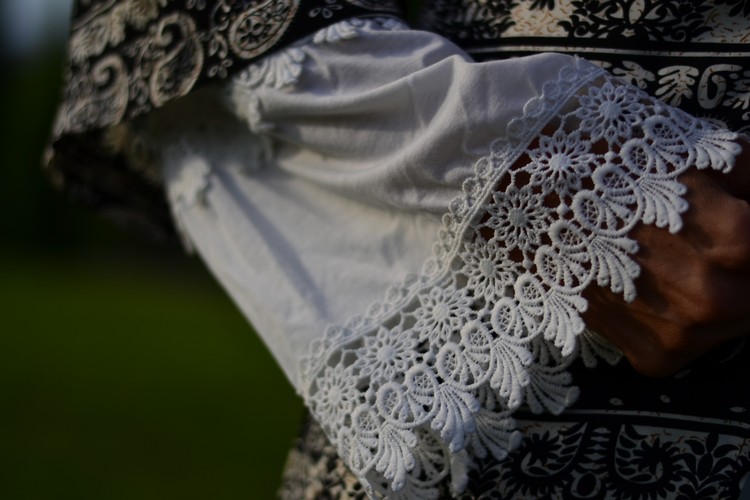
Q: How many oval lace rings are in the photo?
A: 14